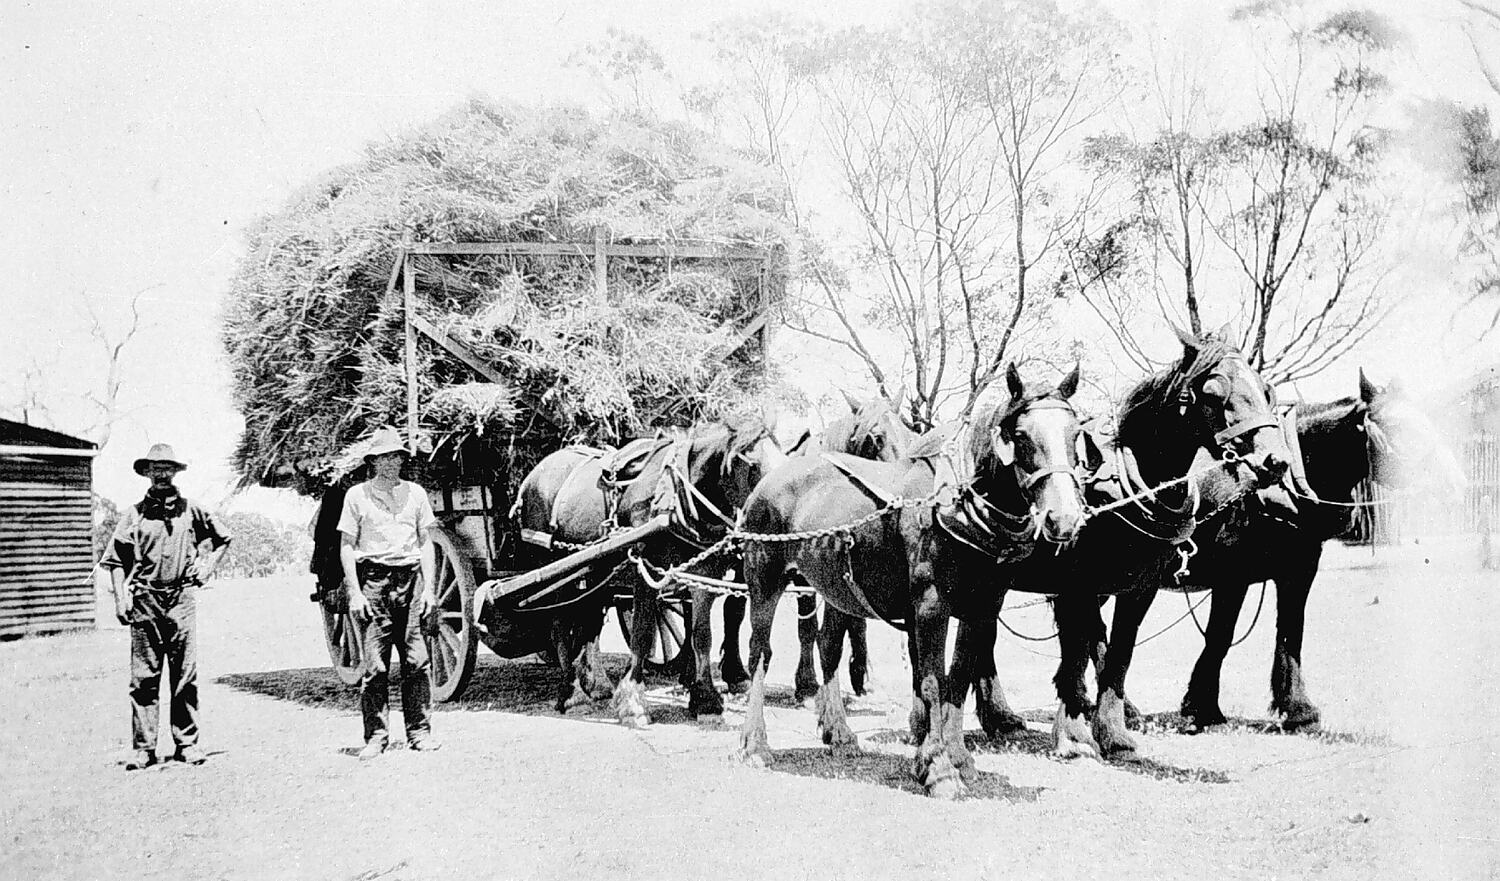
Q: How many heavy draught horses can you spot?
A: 5